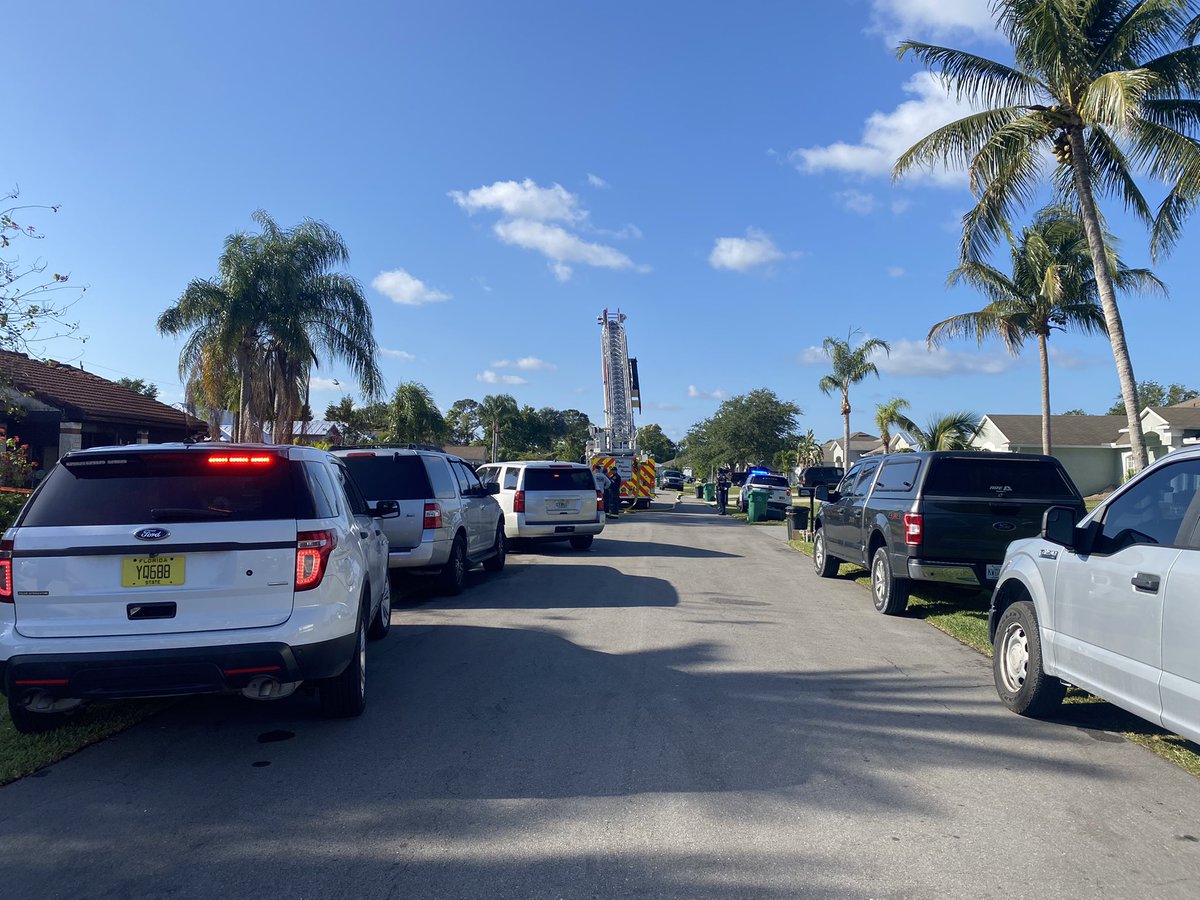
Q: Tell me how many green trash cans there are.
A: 2